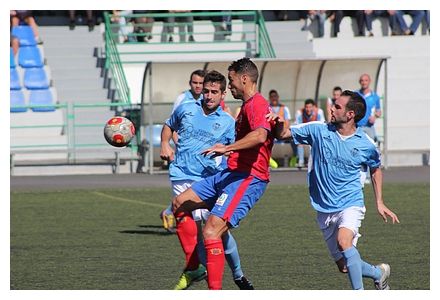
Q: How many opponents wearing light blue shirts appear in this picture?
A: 3